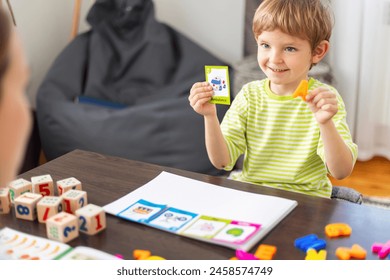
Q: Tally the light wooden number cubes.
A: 9